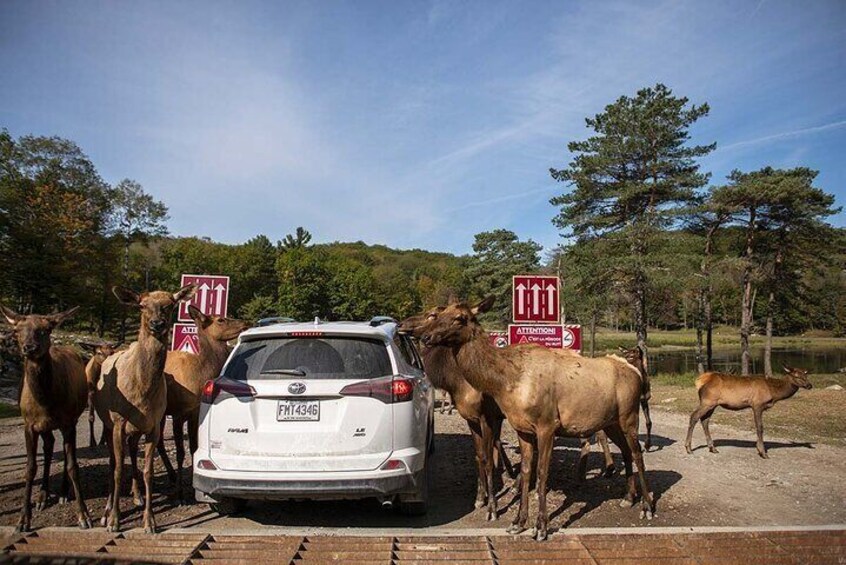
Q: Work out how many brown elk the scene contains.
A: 8